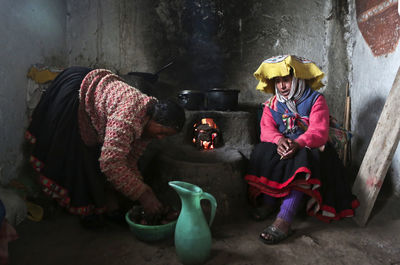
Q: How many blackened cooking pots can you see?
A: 2